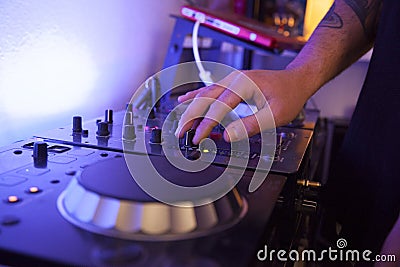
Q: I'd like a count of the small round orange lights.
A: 2